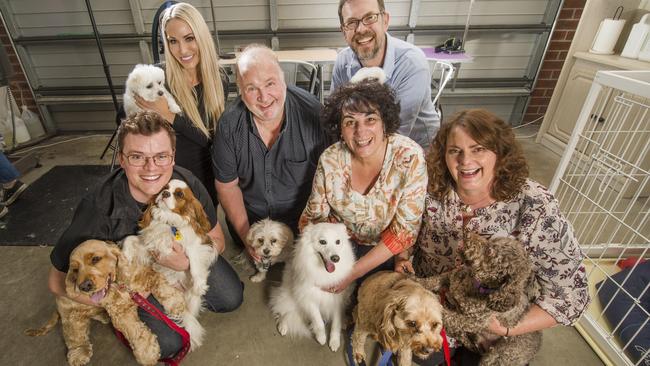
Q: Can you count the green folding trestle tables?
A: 0